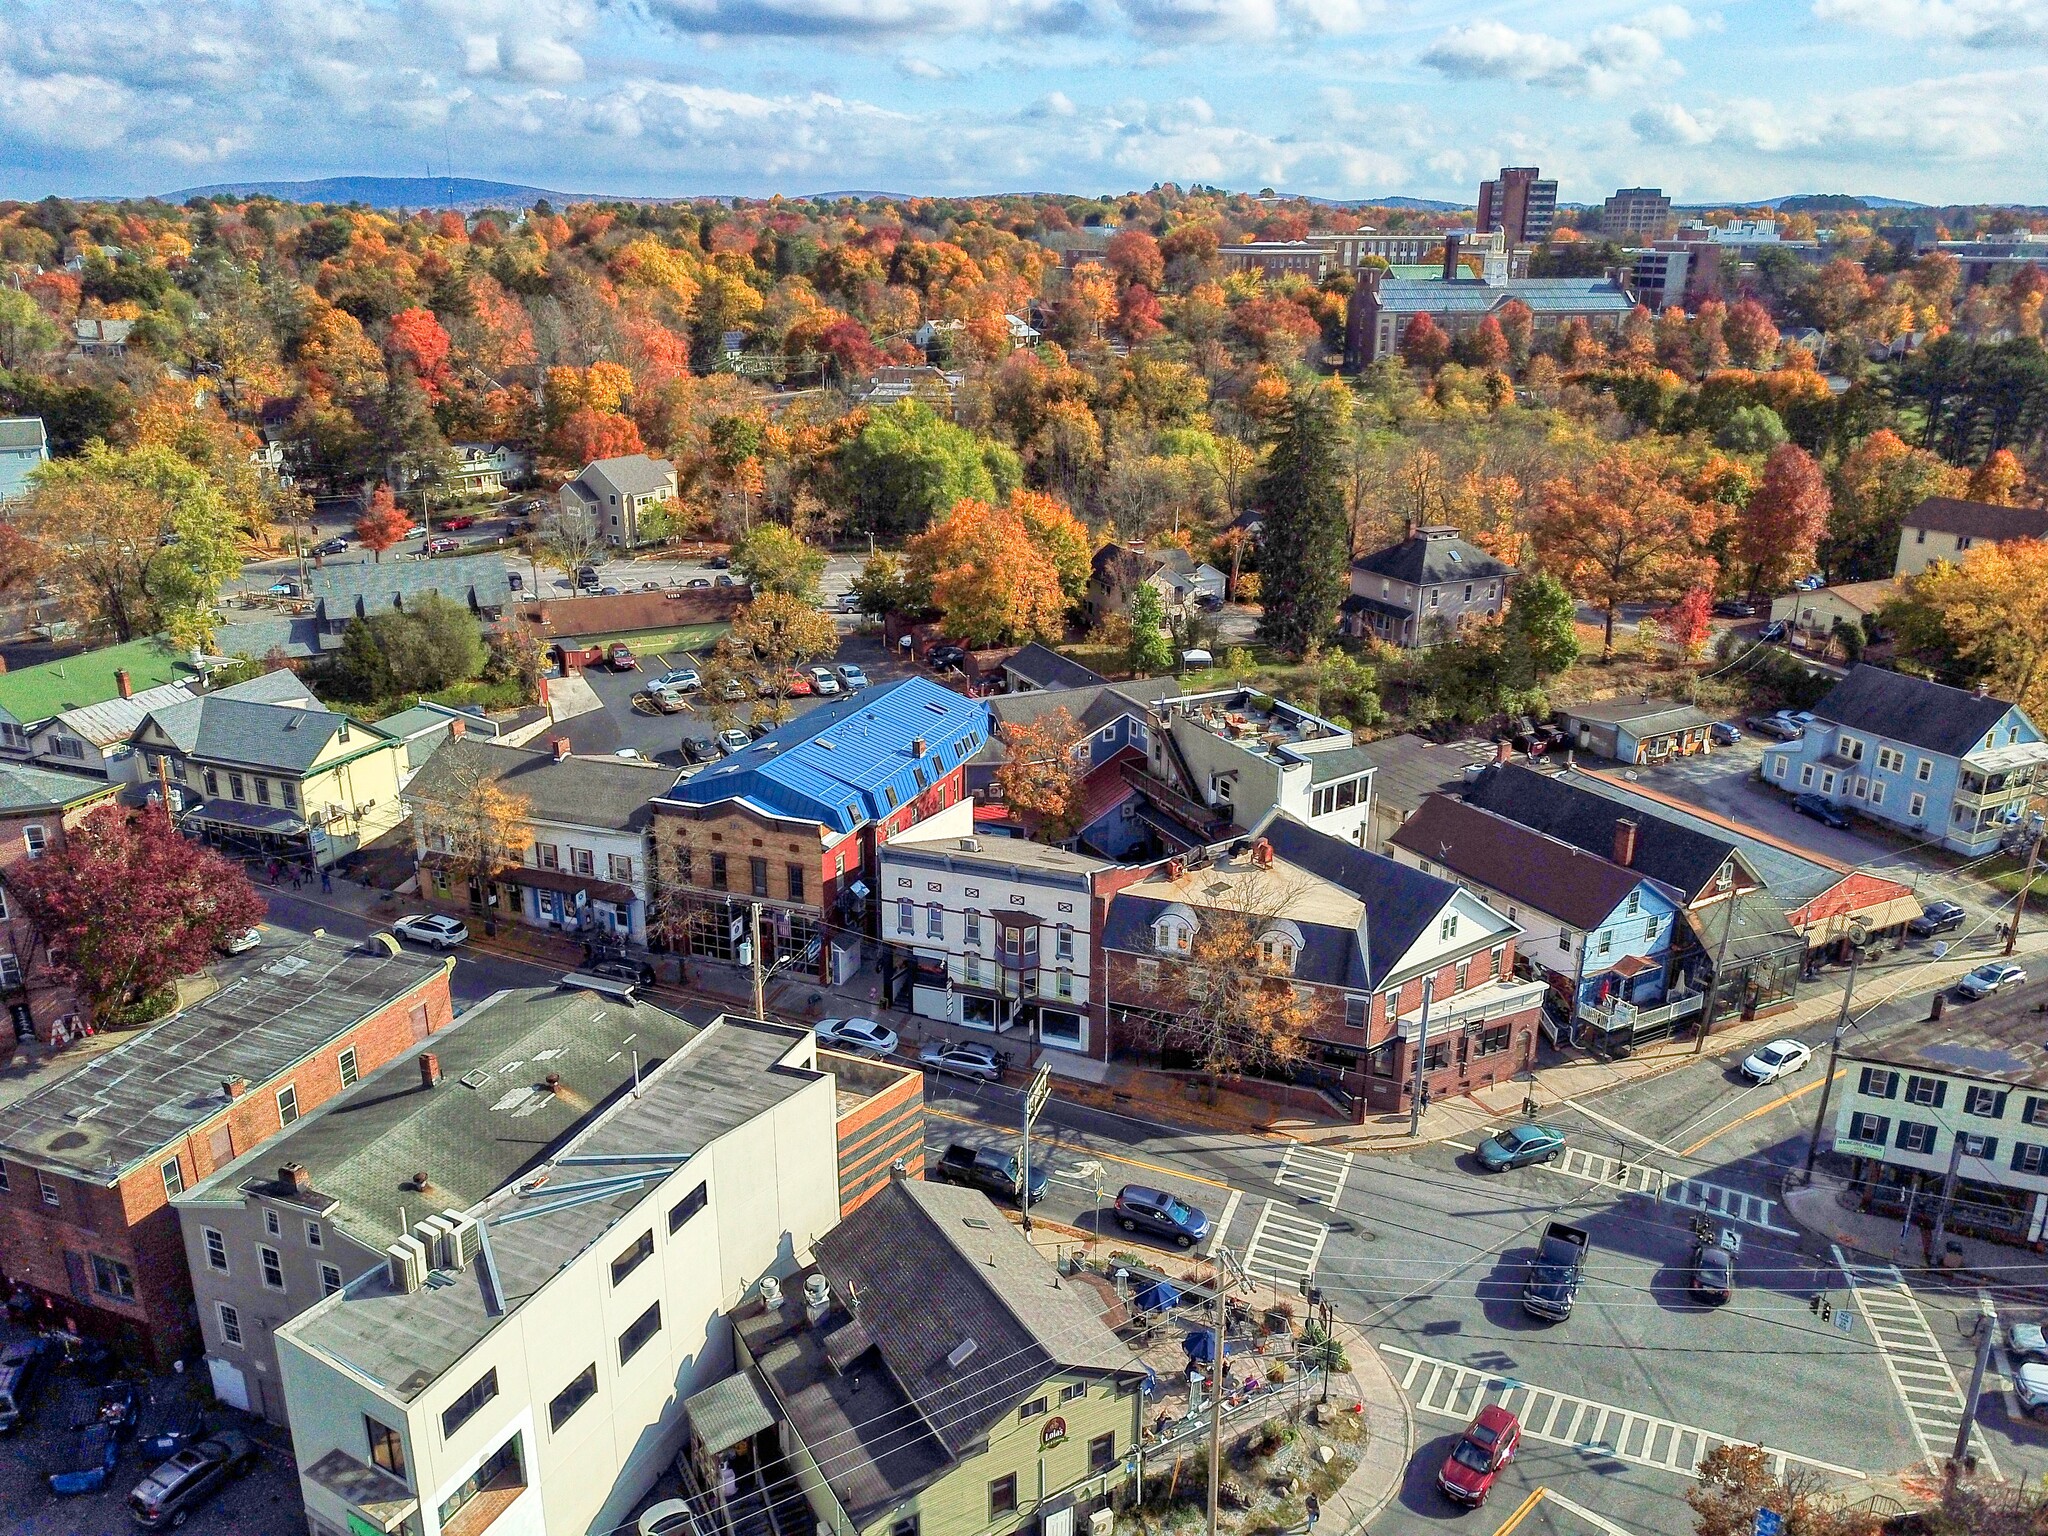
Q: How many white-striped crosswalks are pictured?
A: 4